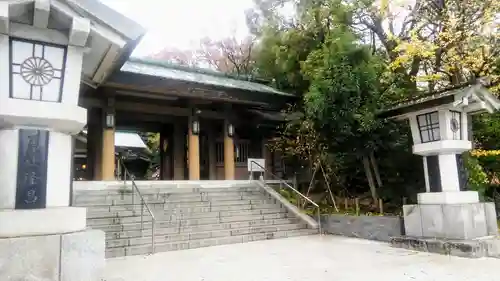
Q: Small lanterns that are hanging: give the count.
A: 3